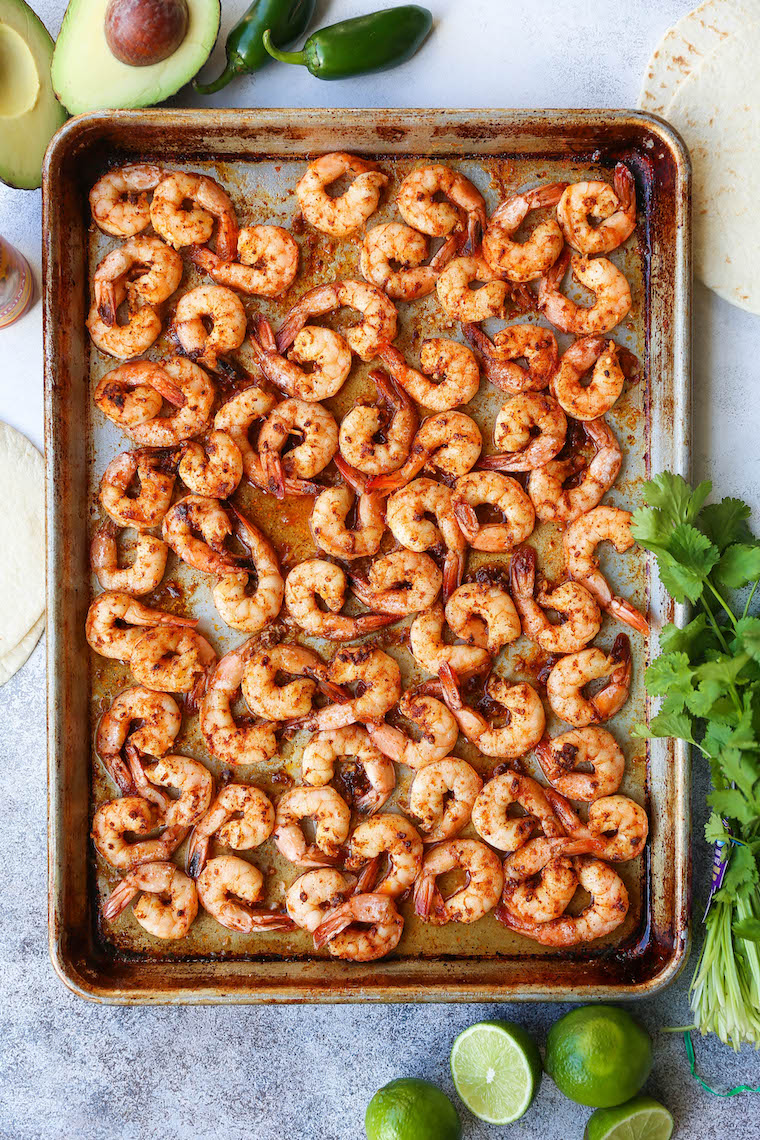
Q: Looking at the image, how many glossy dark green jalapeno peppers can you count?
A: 2